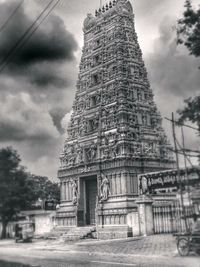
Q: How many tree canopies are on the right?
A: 2